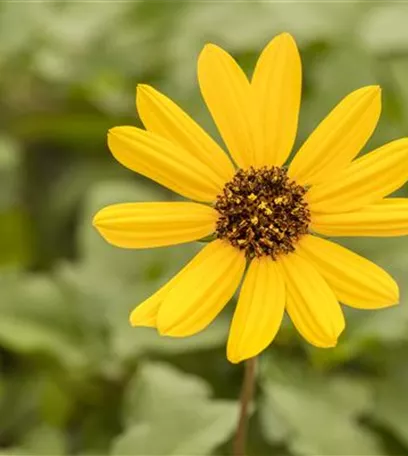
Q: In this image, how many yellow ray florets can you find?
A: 13